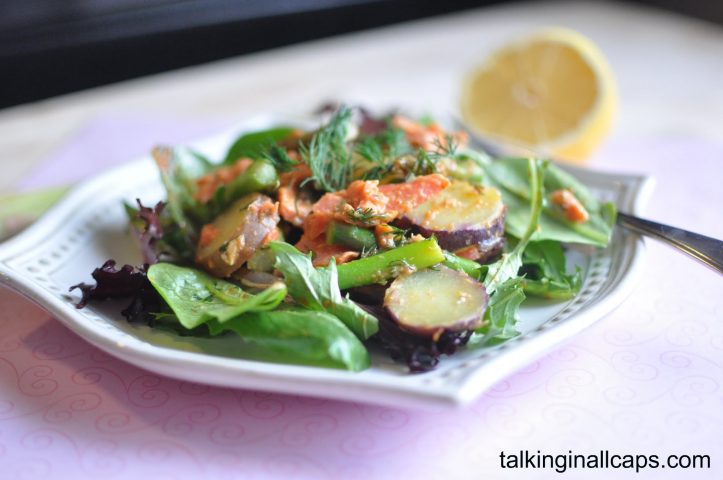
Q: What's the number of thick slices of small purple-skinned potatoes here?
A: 3